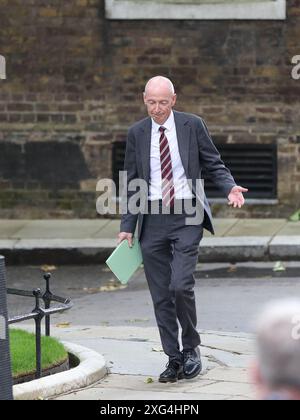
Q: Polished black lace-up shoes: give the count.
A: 2